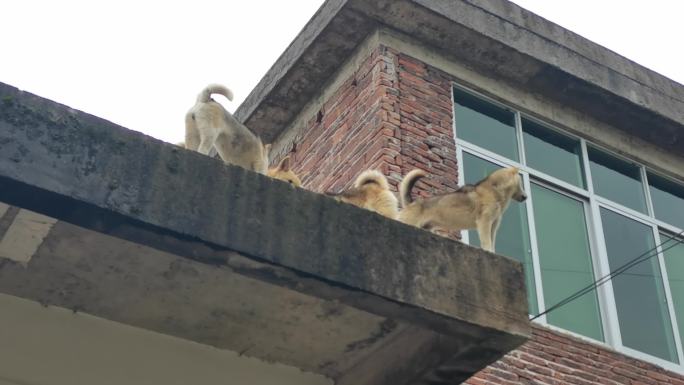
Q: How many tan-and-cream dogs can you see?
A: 4